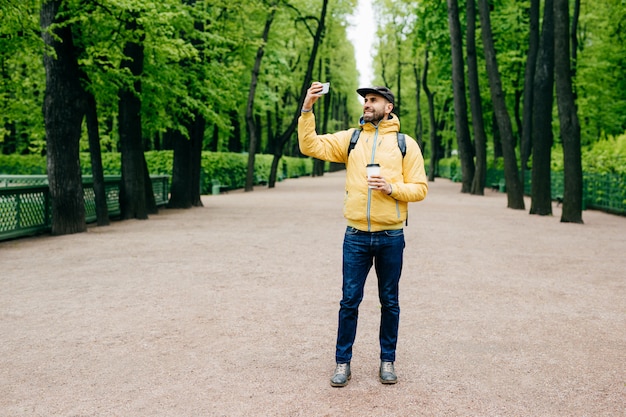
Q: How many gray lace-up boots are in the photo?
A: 2